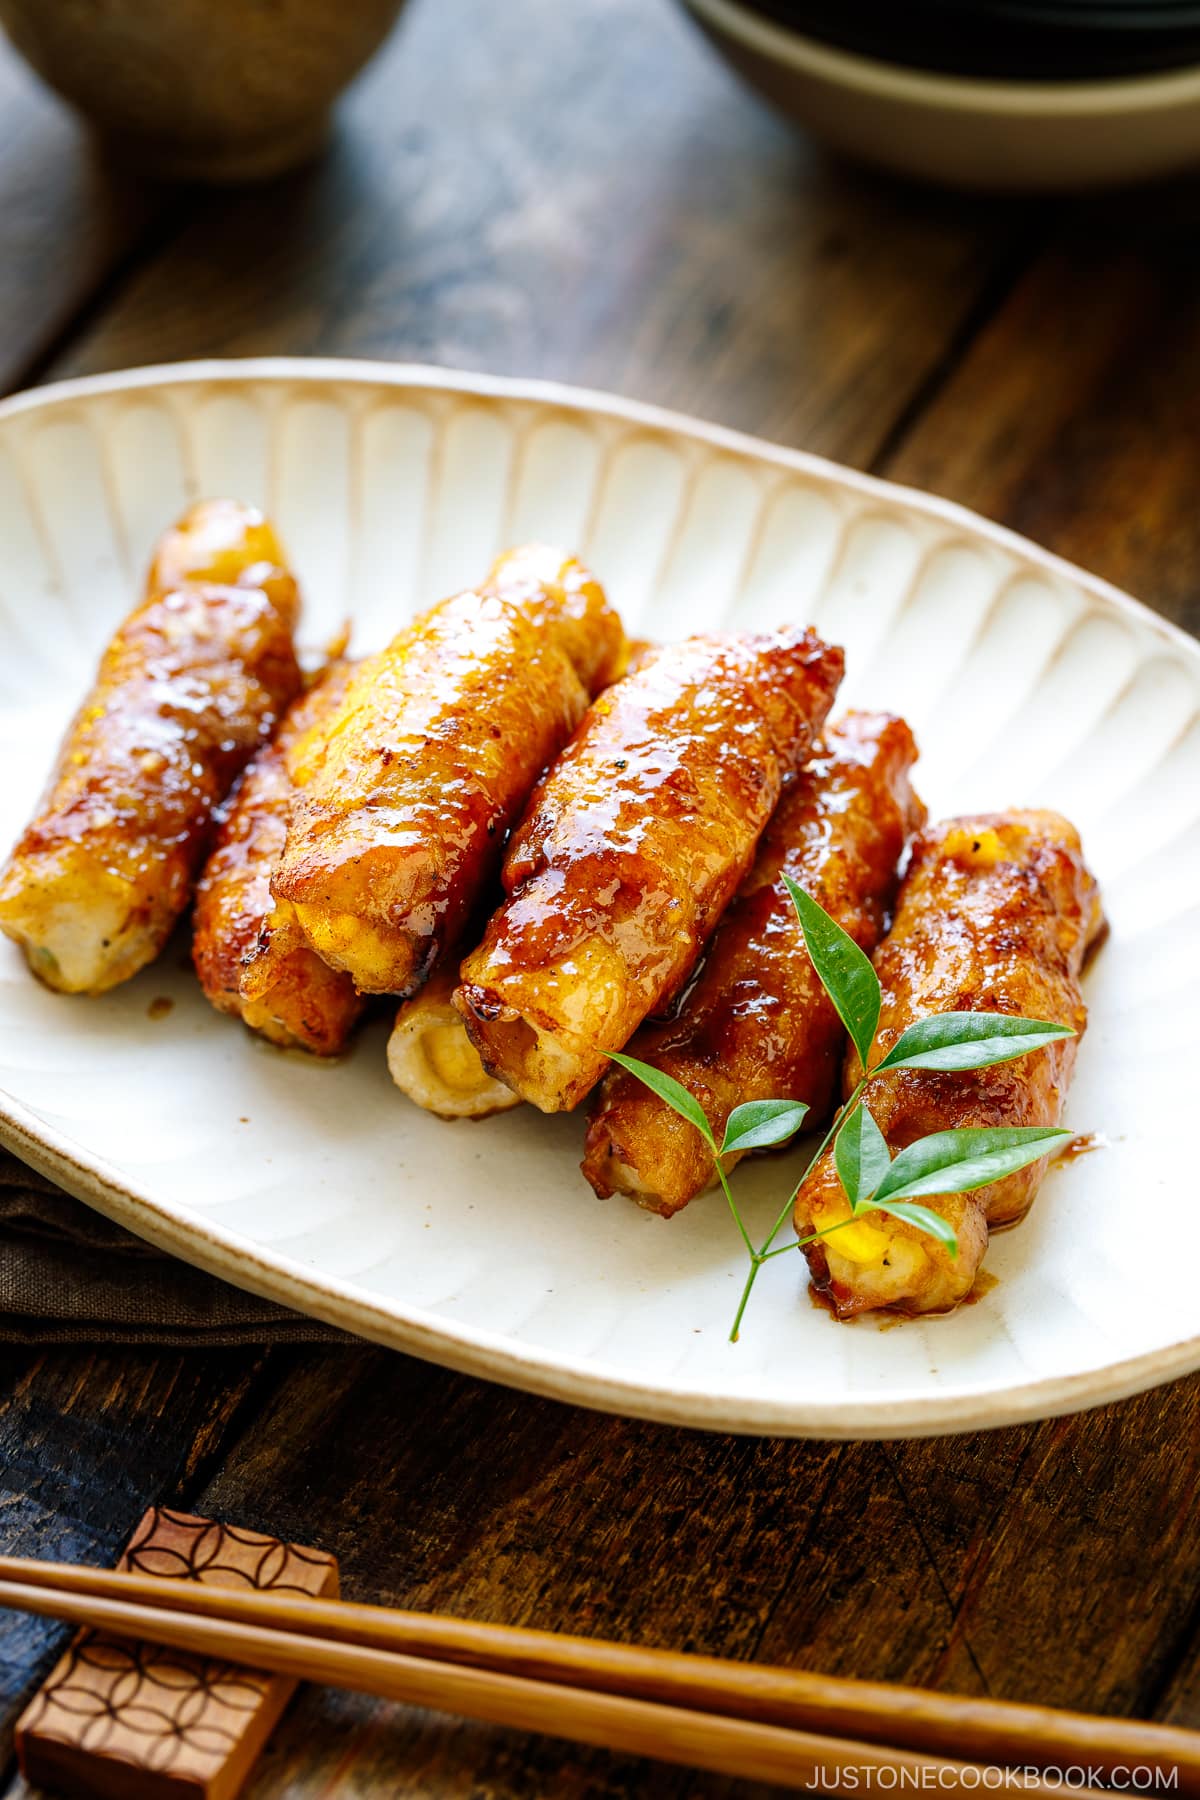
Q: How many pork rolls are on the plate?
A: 7